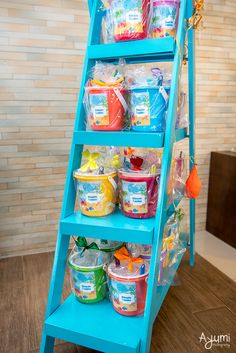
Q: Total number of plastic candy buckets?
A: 8